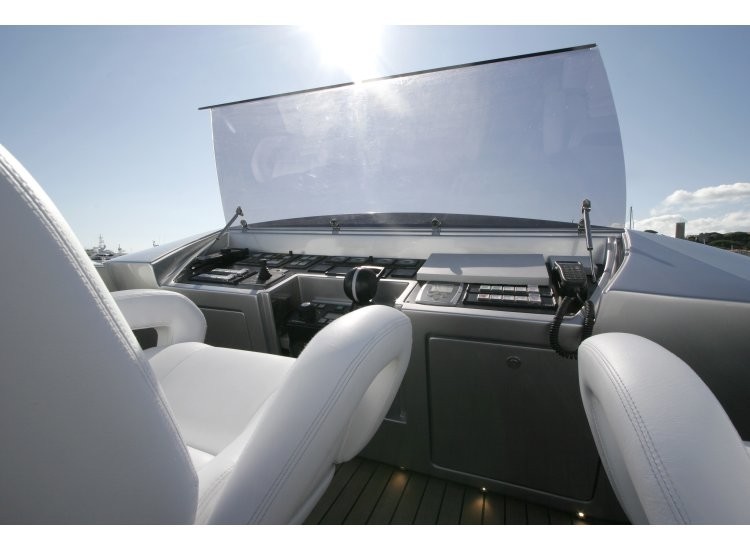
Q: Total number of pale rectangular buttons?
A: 10